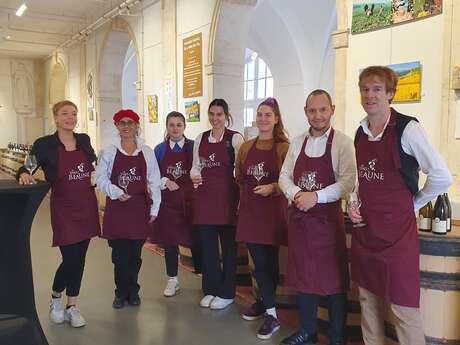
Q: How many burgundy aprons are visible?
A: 7